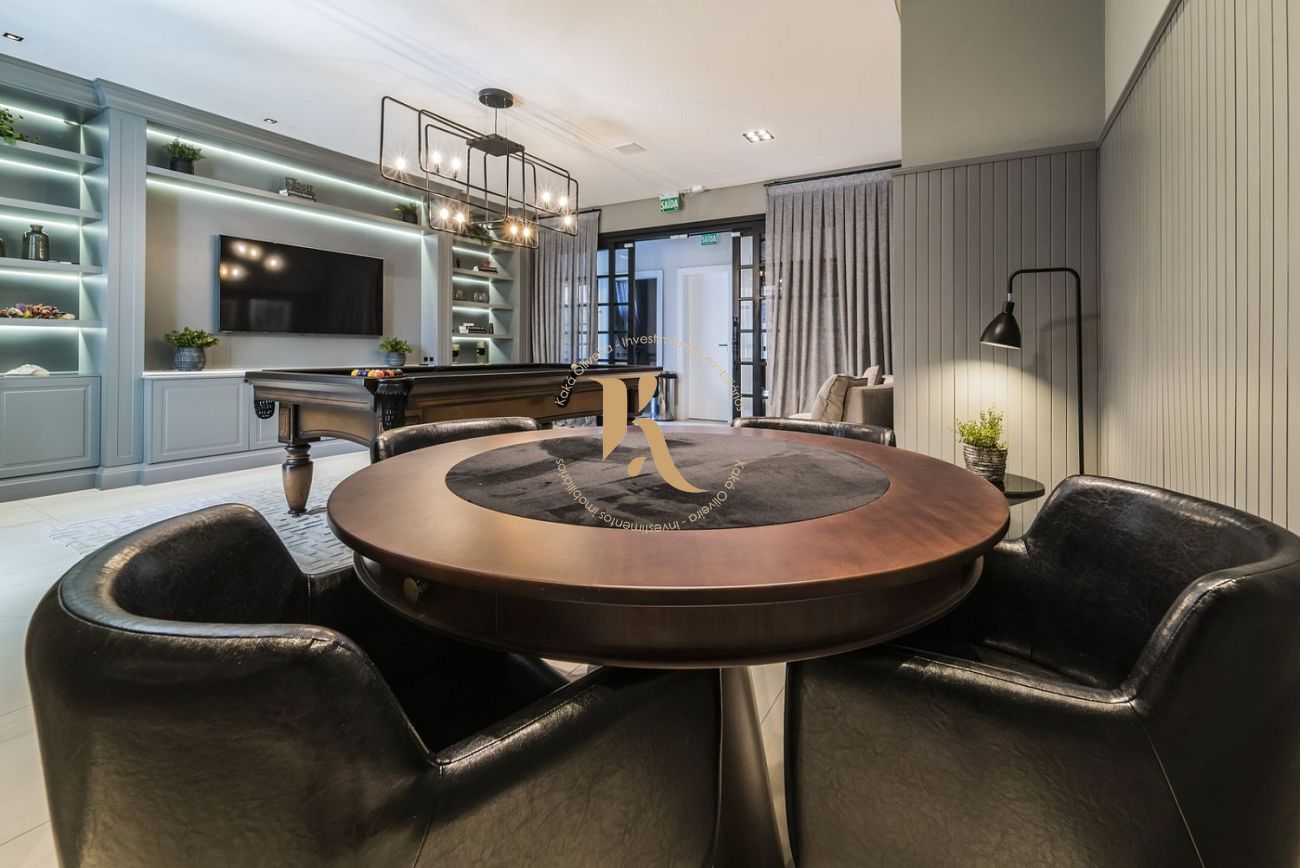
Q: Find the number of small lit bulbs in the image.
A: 10